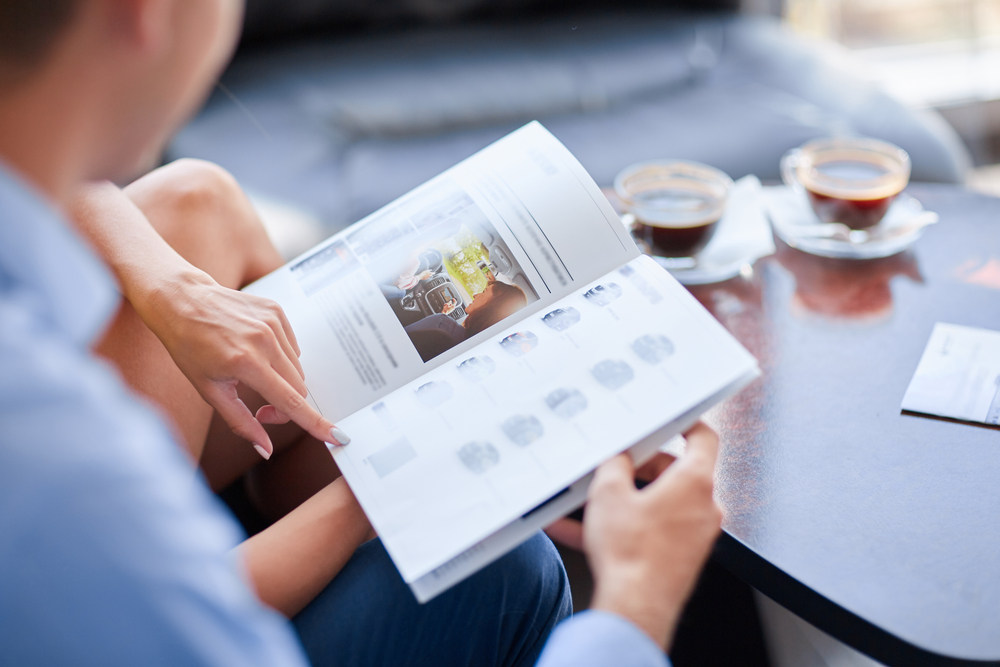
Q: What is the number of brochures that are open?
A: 1